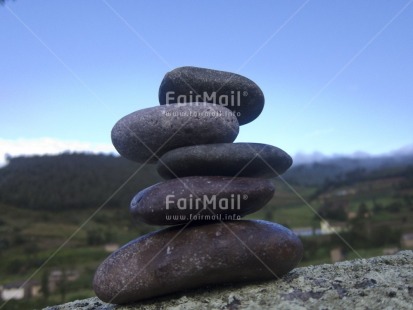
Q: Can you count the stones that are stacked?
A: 5